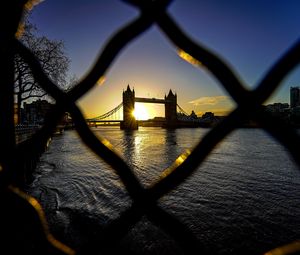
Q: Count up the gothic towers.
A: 2